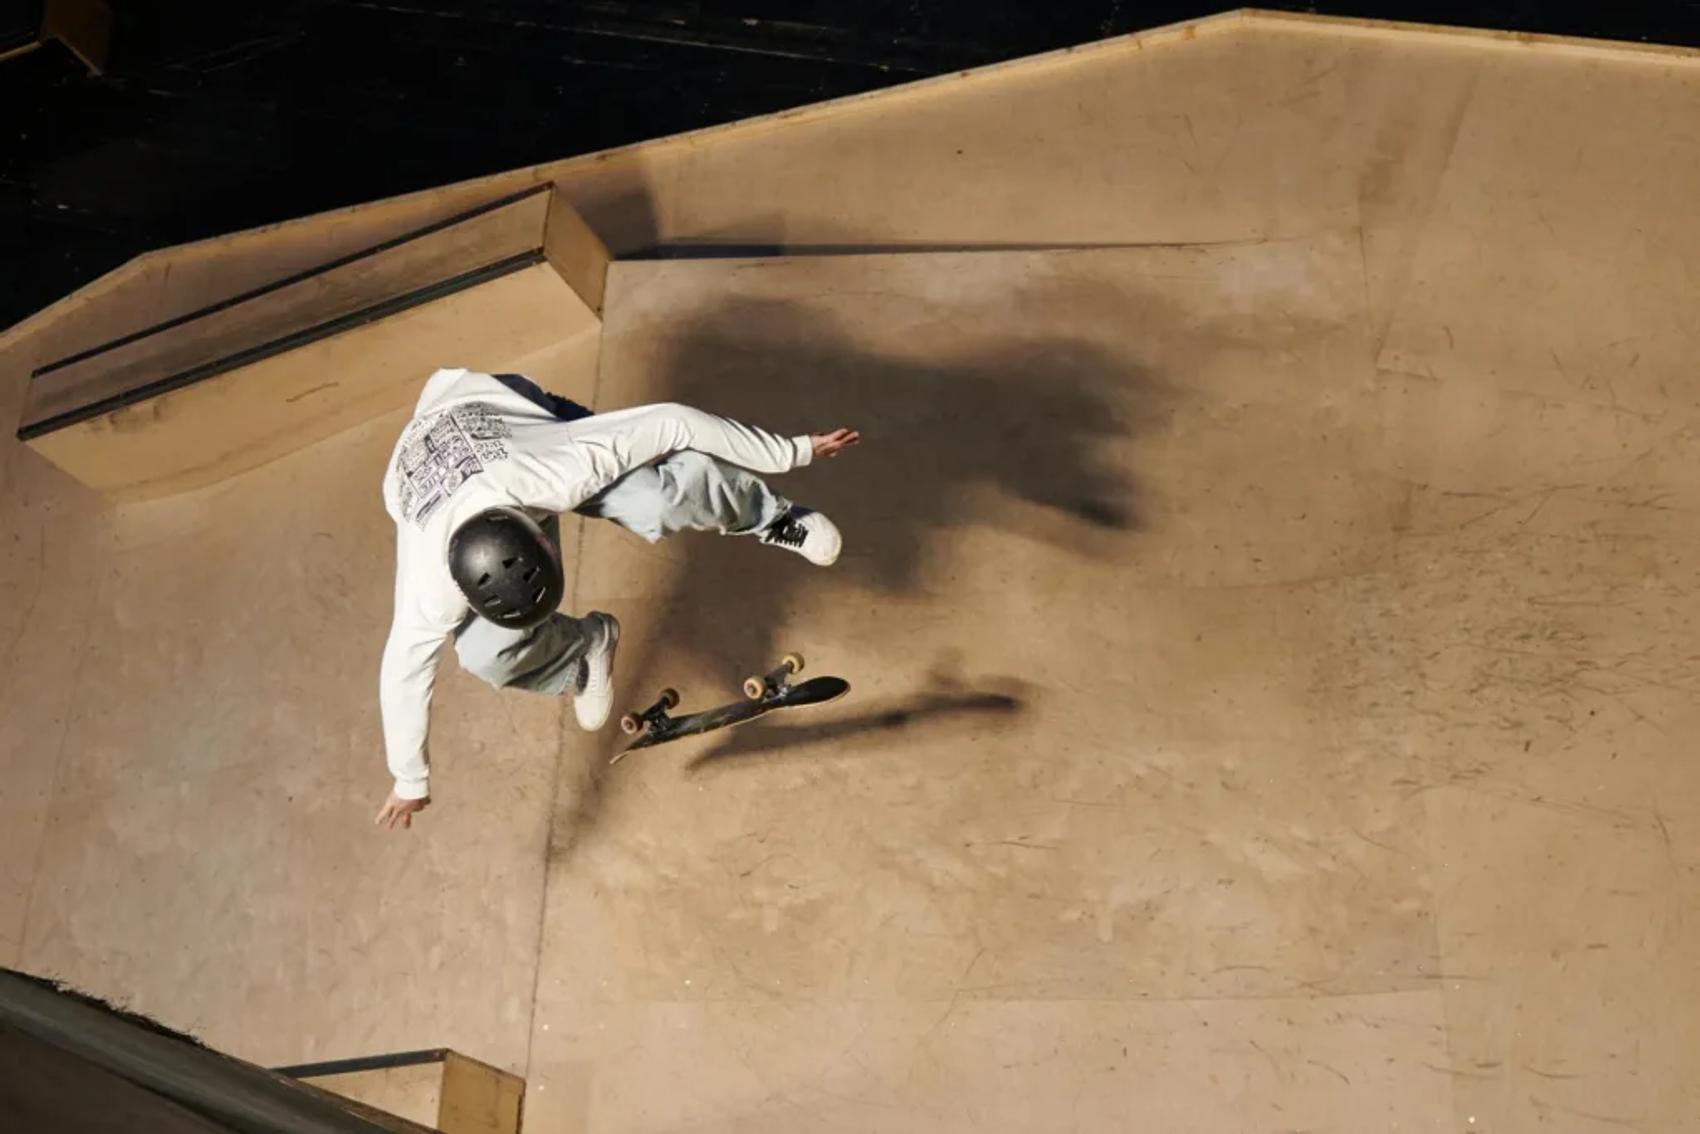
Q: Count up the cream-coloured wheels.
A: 4